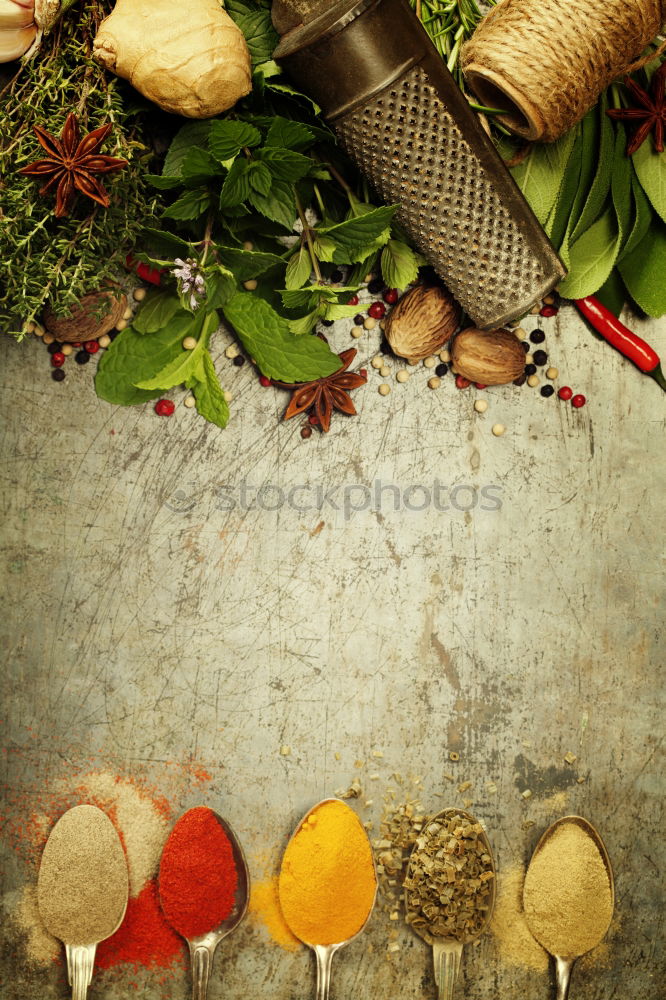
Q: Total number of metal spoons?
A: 5